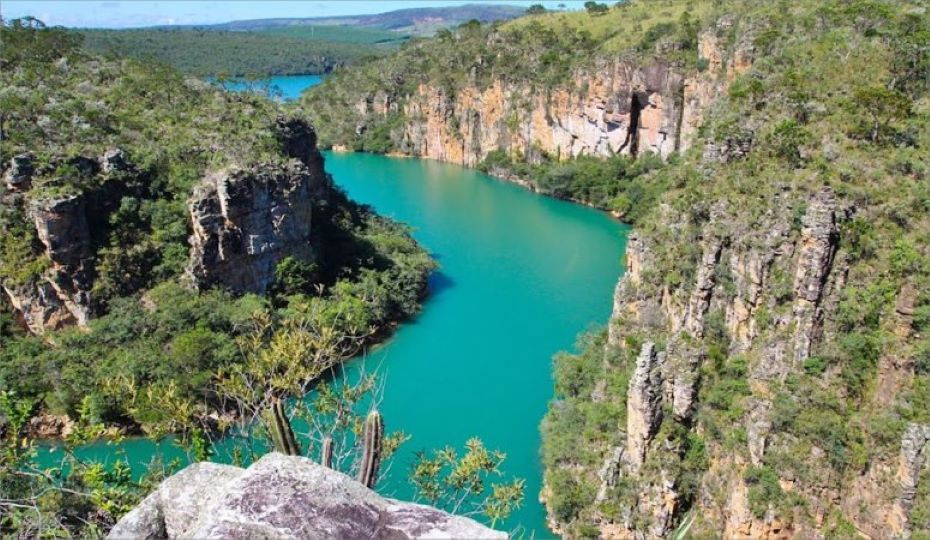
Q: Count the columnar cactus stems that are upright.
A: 3